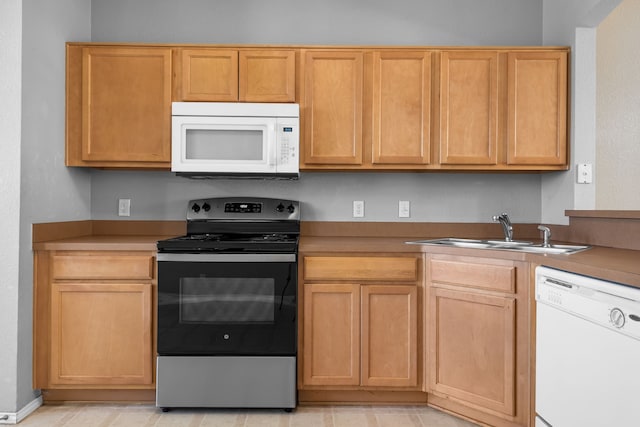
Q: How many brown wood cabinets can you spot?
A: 11